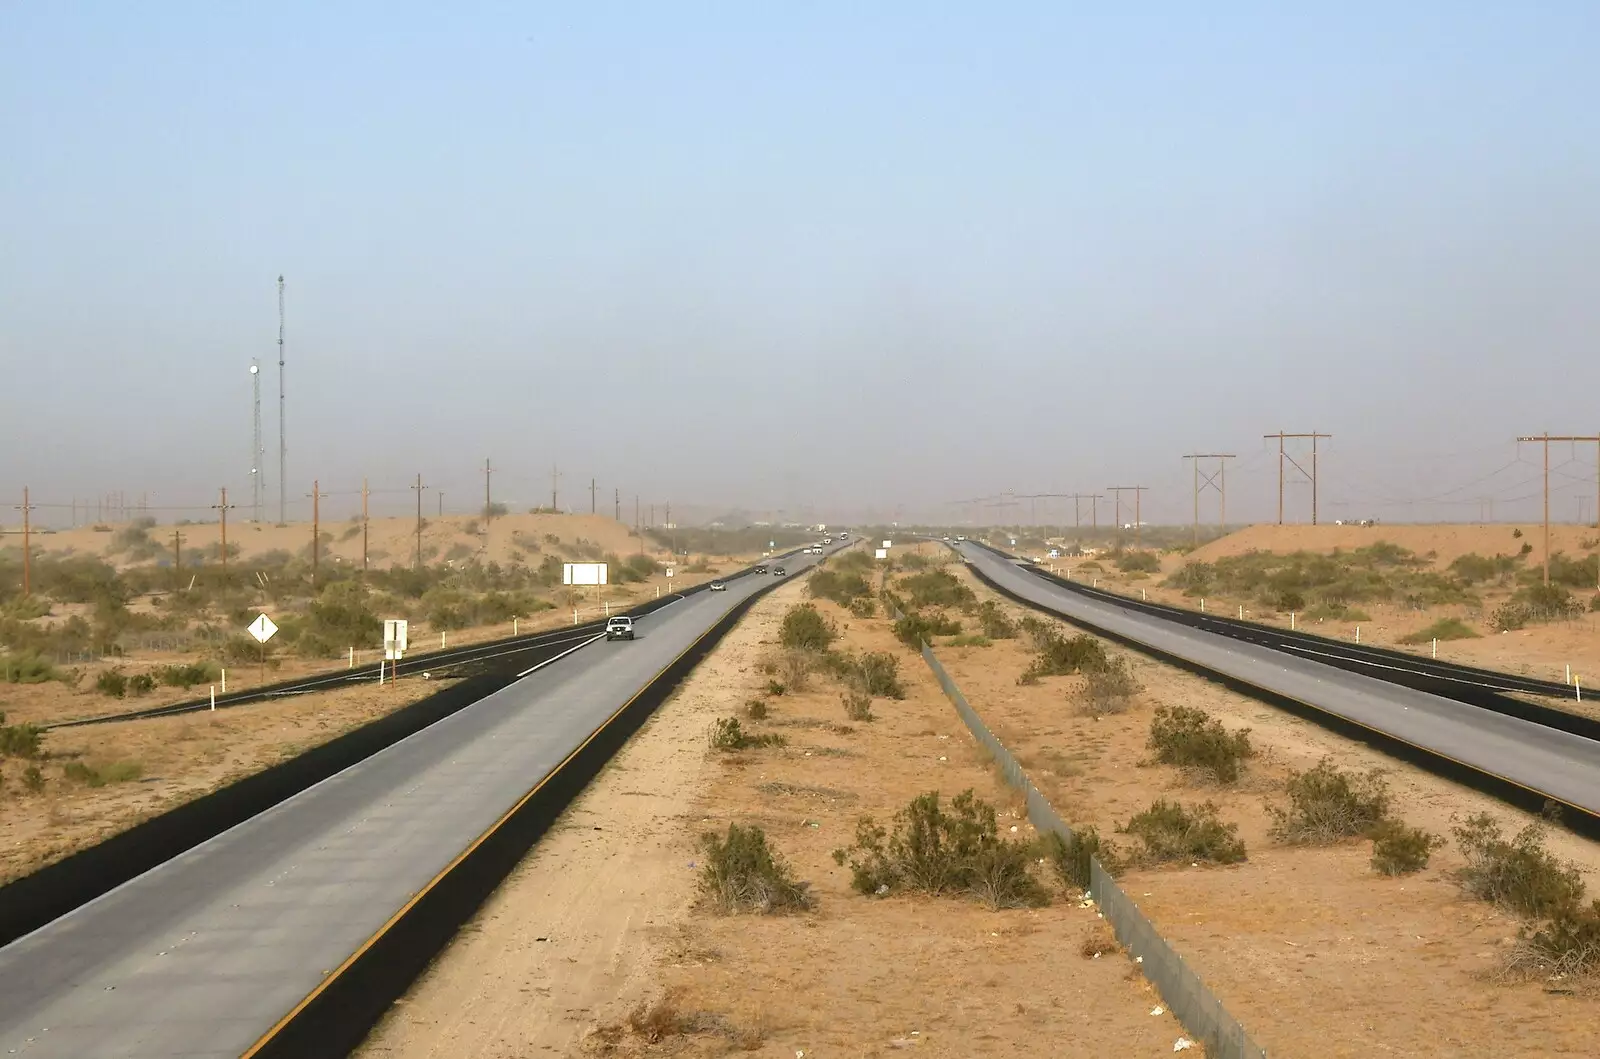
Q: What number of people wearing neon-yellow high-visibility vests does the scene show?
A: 0